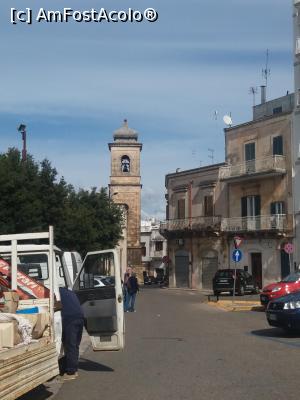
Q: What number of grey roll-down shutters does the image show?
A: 2